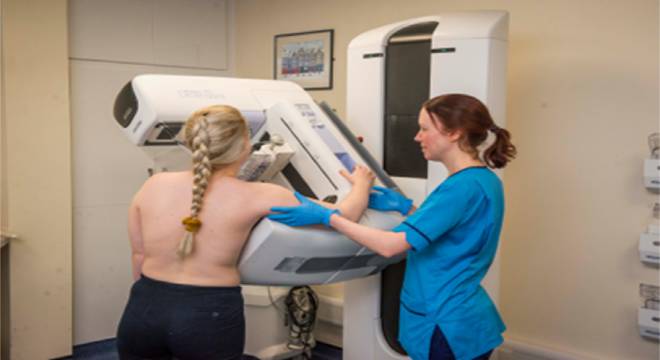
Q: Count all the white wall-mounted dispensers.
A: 3